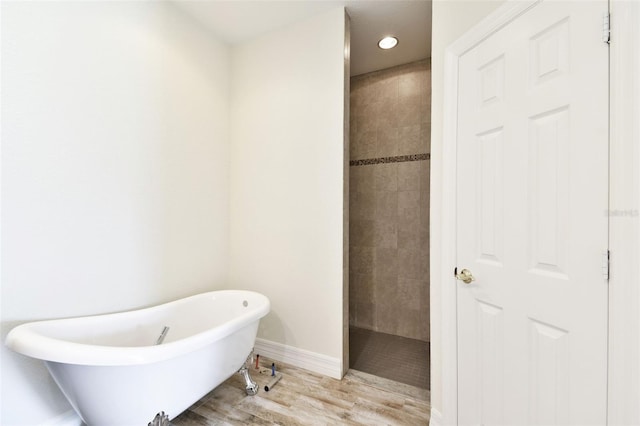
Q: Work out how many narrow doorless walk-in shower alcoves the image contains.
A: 1